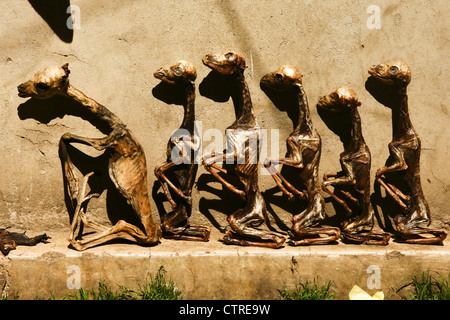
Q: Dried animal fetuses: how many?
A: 6